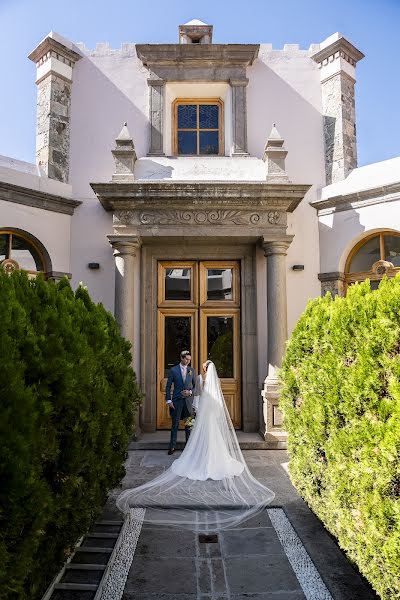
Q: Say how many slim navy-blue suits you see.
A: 1